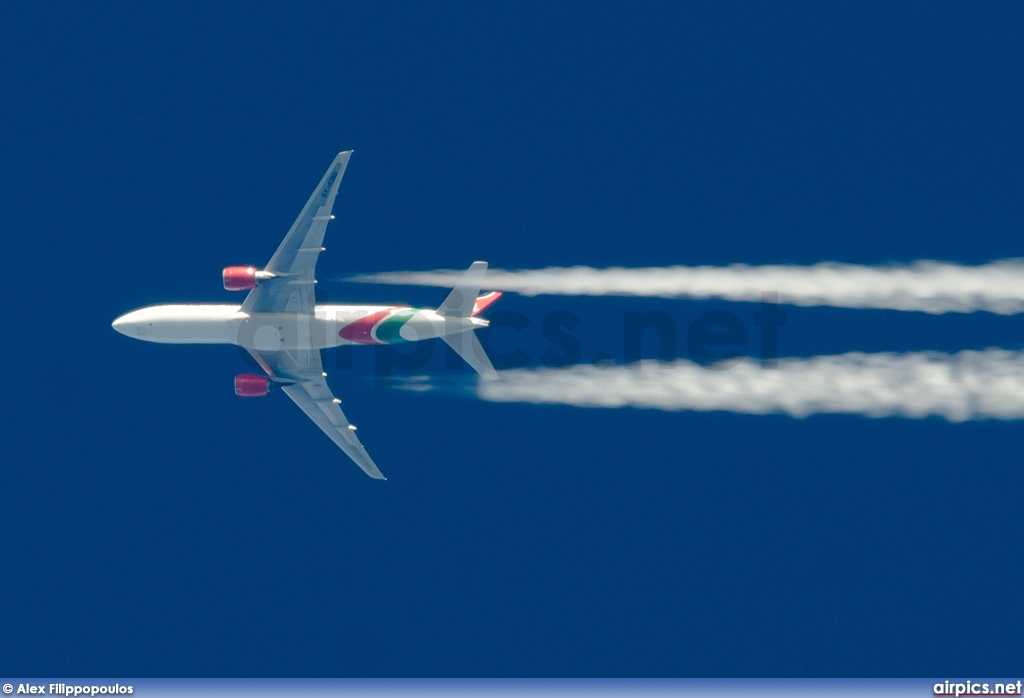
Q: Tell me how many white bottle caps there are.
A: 0